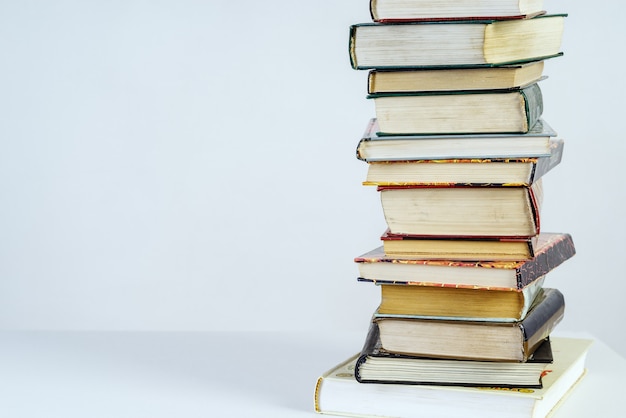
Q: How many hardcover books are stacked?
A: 13